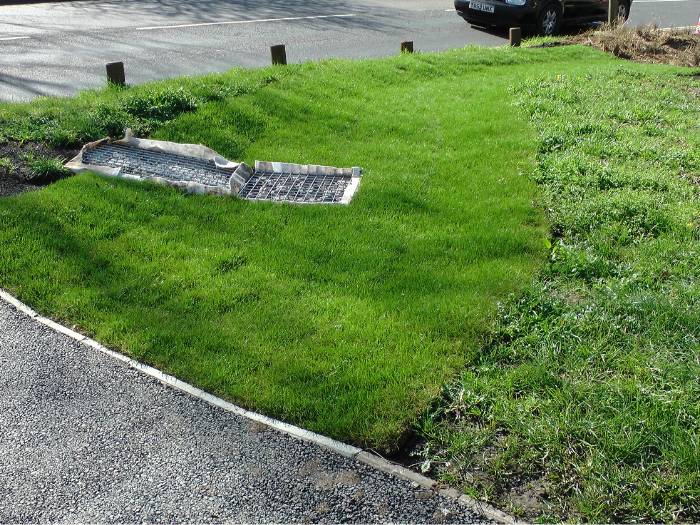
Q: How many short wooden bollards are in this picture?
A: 4